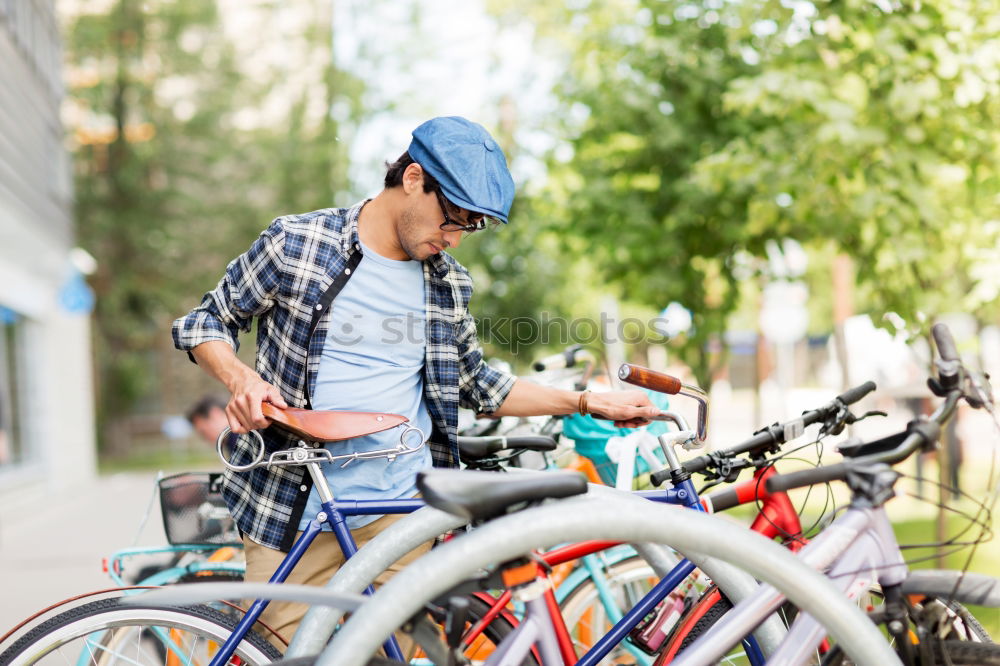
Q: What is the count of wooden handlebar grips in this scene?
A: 1